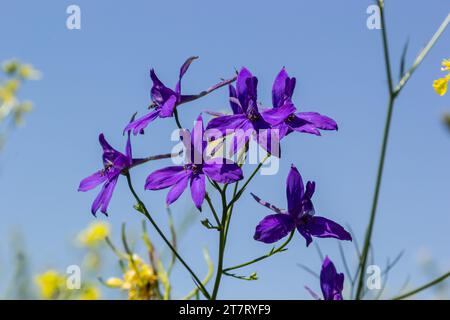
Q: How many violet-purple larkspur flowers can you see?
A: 7